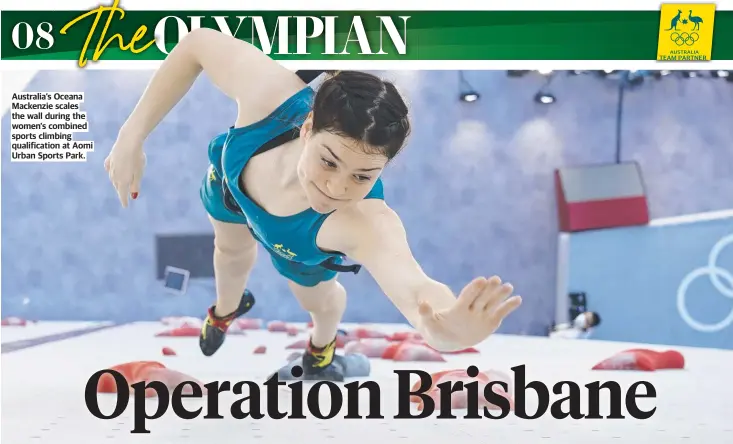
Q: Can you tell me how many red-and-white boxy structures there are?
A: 1